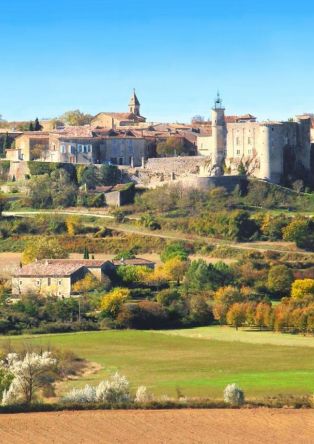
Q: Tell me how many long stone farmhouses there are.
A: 1